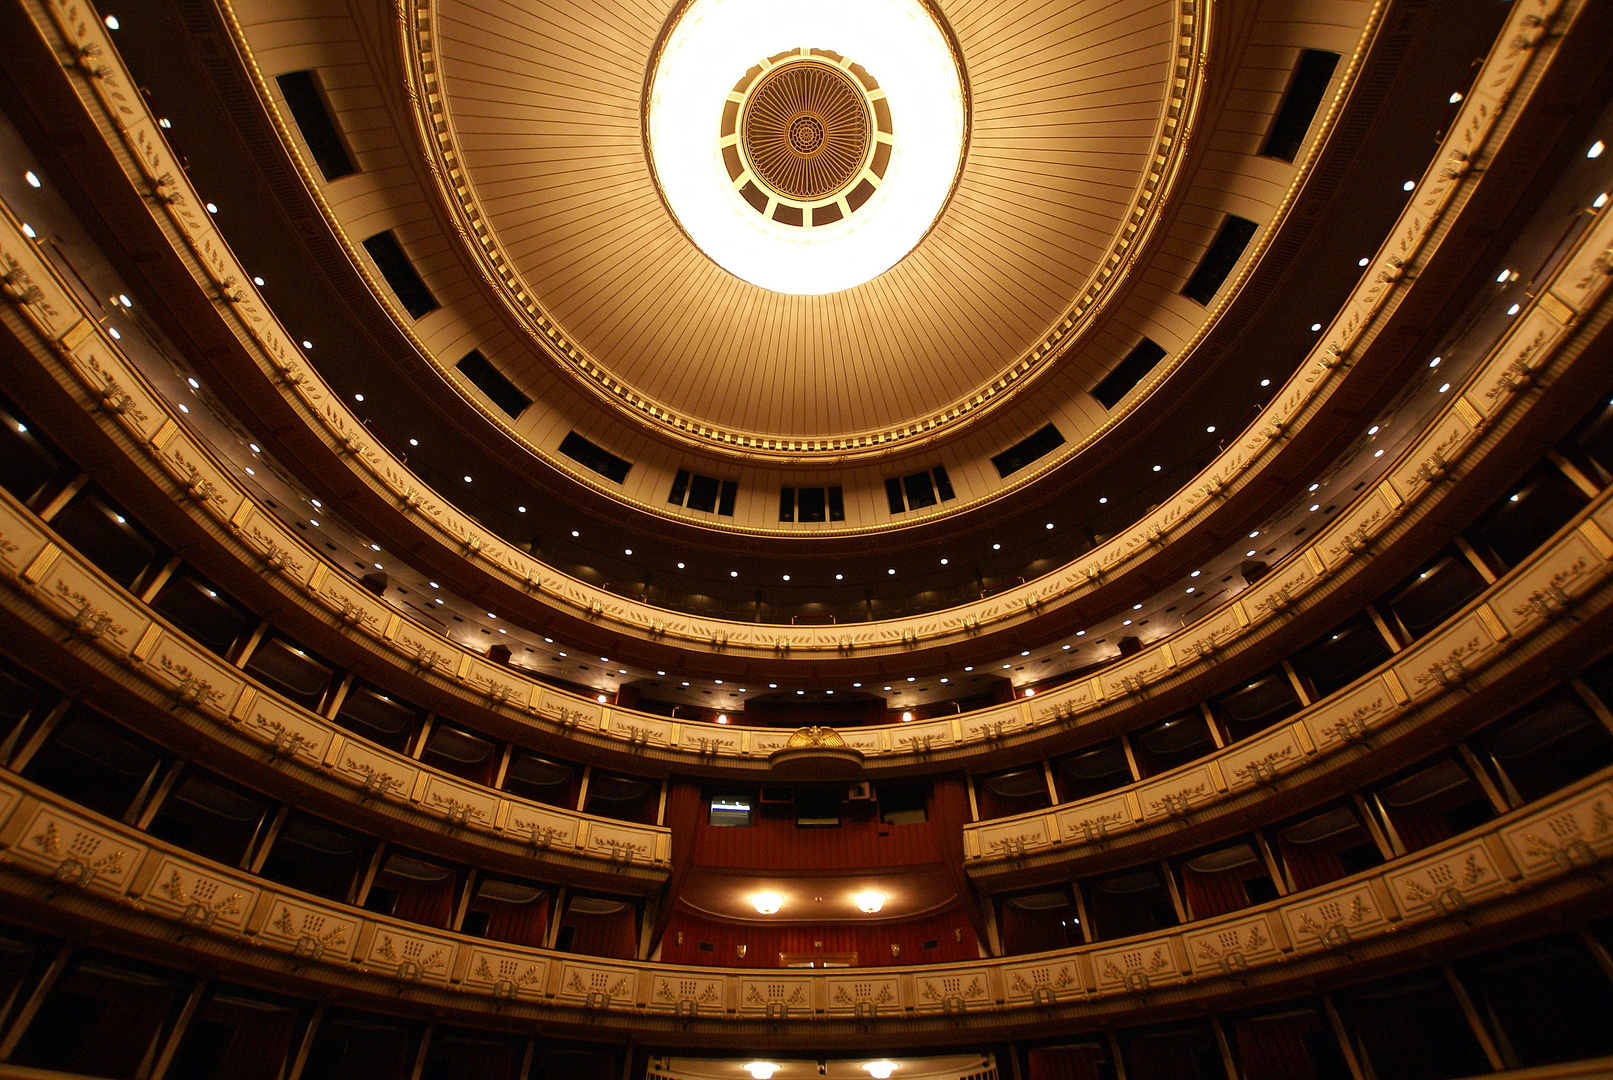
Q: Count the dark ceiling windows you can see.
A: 11